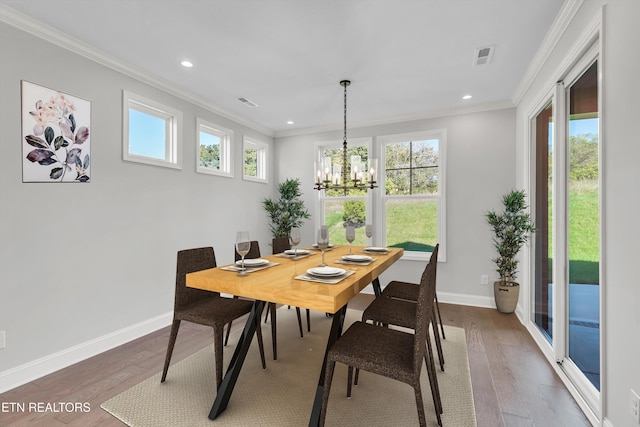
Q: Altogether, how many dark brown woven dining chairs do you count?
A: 6